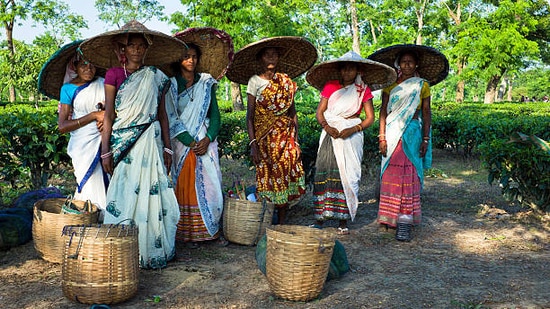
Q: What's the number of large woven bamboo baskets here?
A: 4